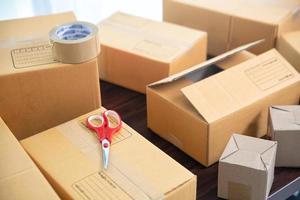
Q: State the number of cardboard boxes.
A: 9